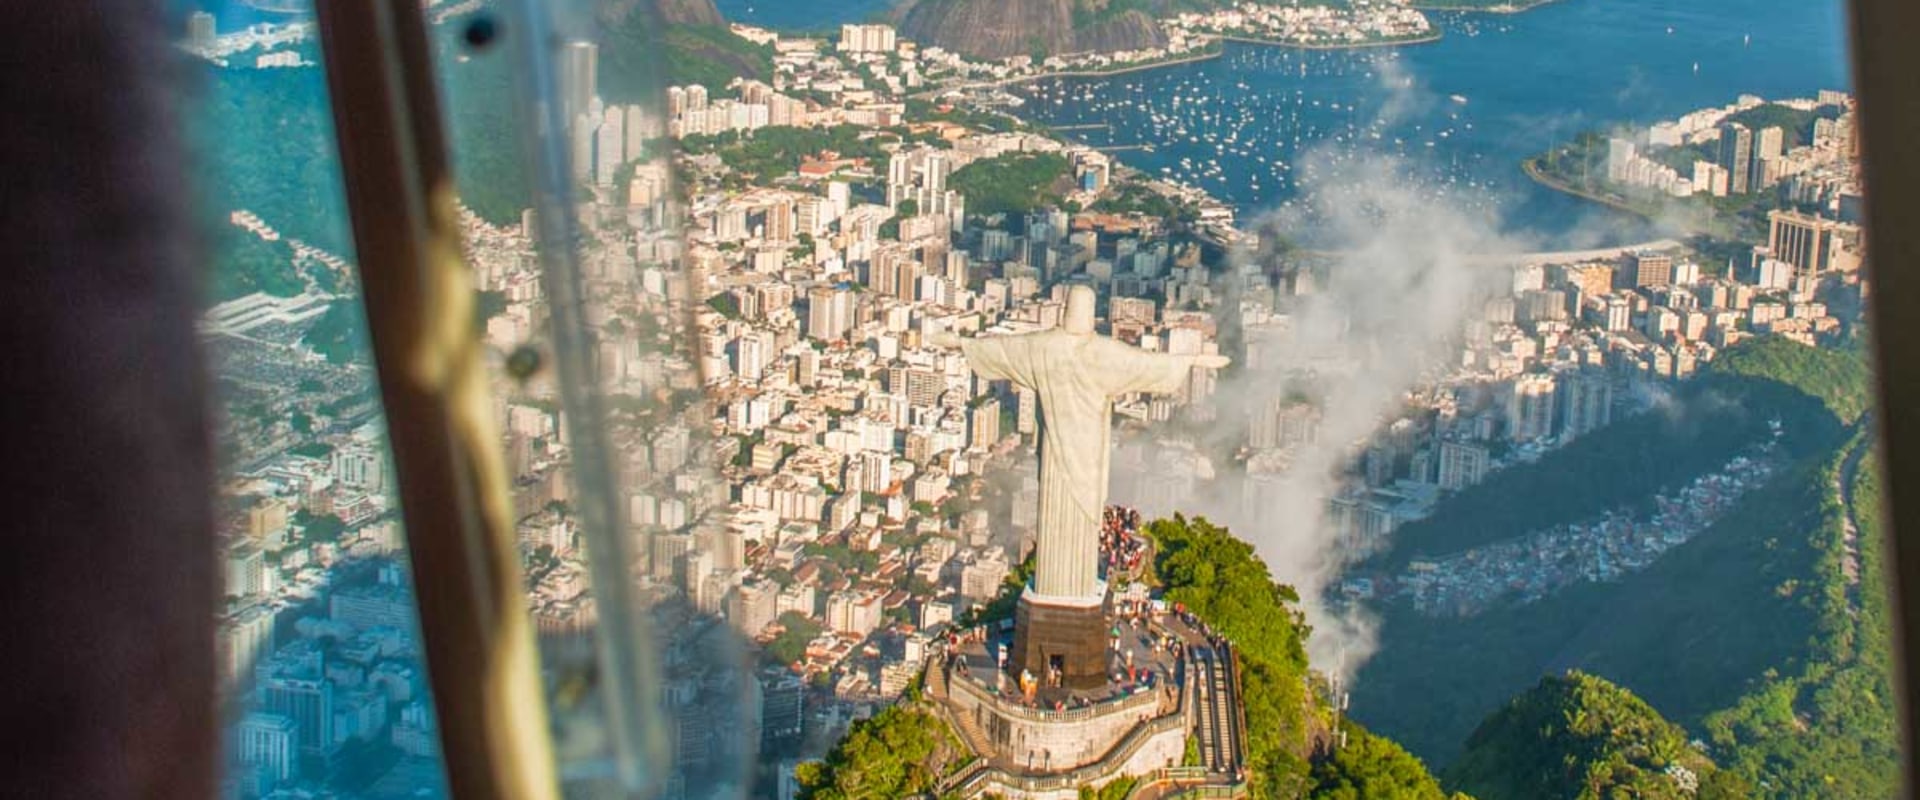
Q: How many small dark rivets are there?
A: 2